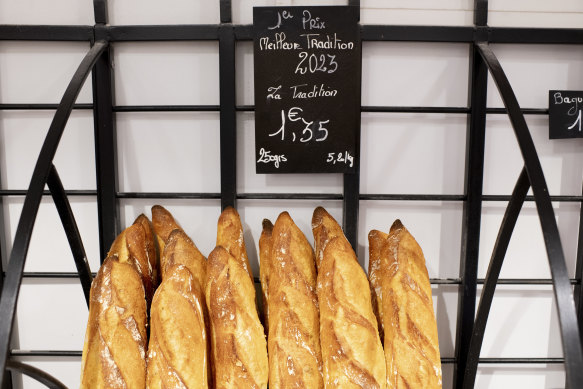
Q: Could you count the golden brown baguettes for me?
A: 12